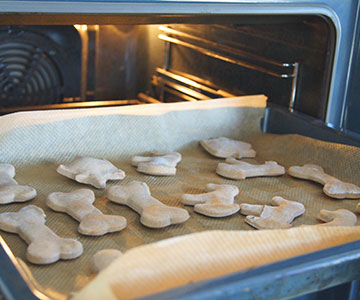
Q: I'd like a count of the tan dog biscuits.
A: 13